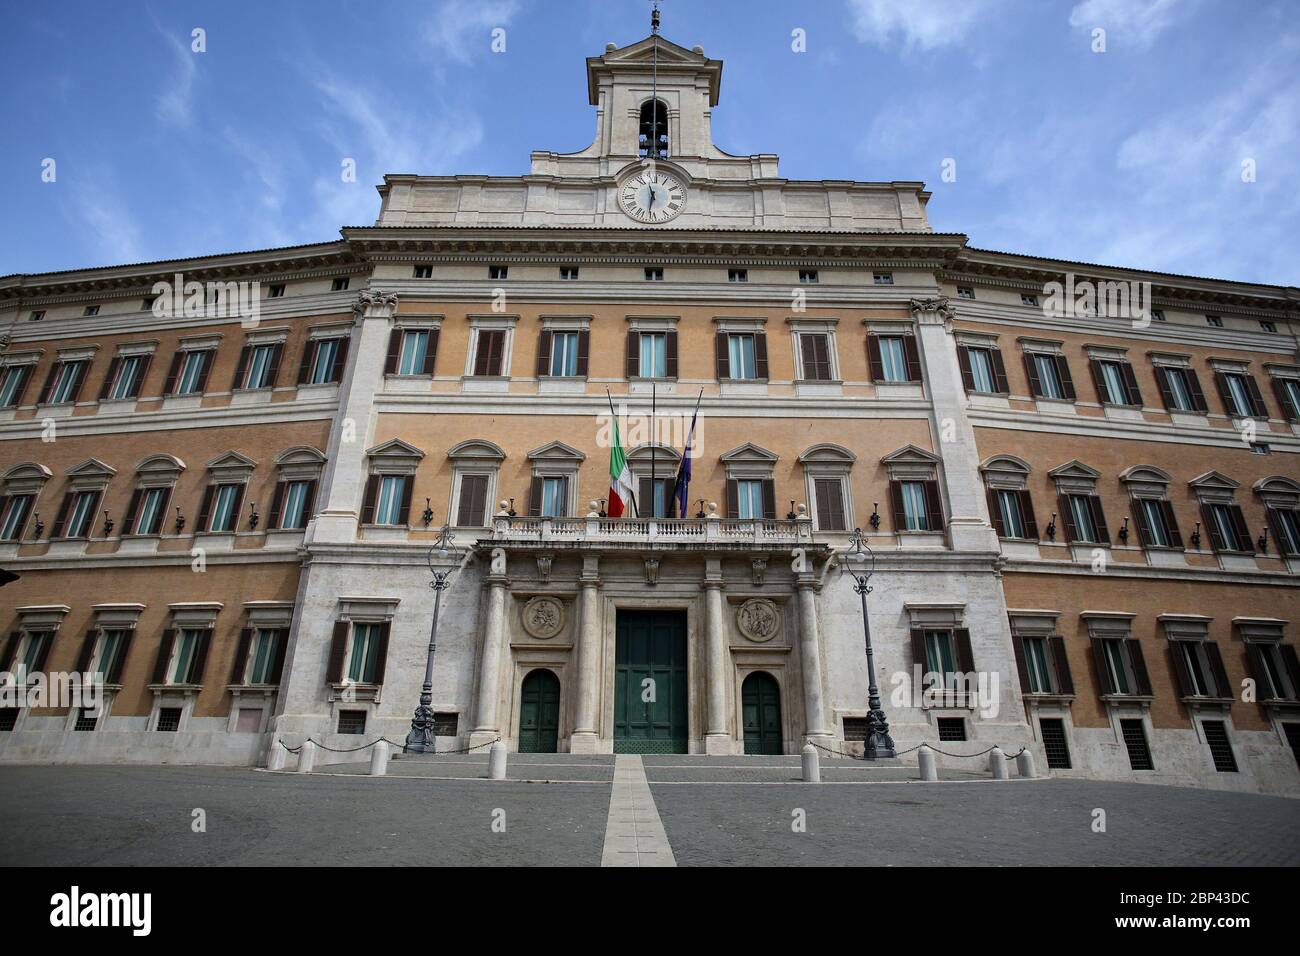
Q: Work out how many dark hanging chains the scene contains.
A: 6